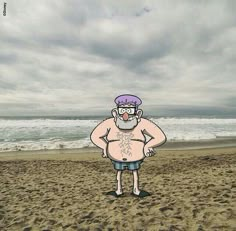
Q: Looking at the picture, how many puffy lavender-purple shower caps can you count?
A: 1